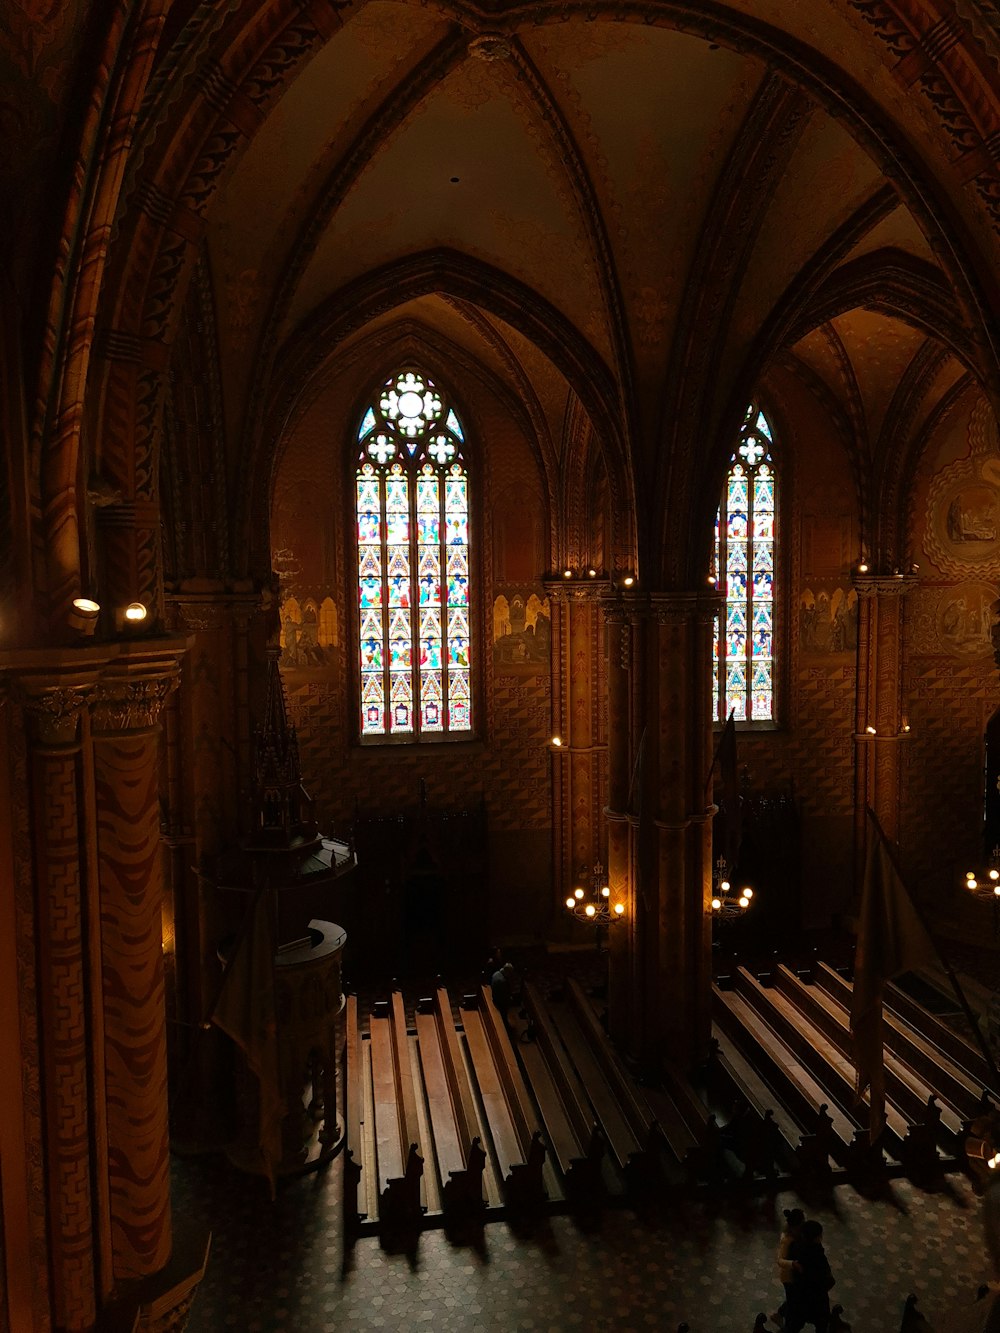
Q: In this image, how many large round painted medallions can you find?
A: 2